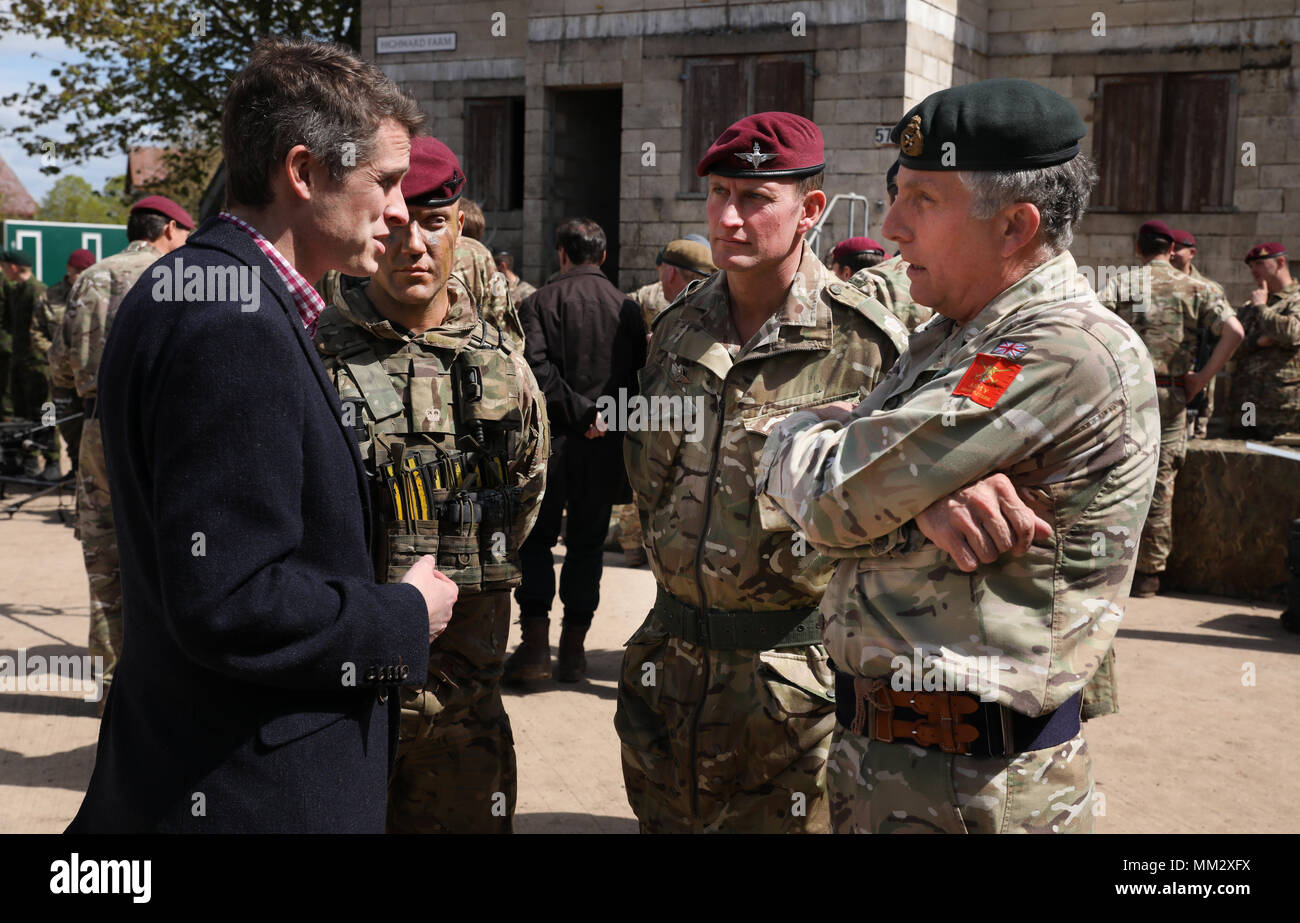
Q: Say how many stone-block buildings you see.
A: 1